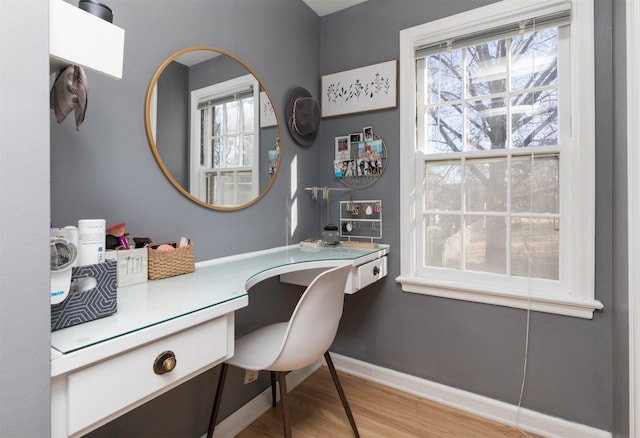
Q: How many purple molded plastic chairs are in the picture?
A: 0